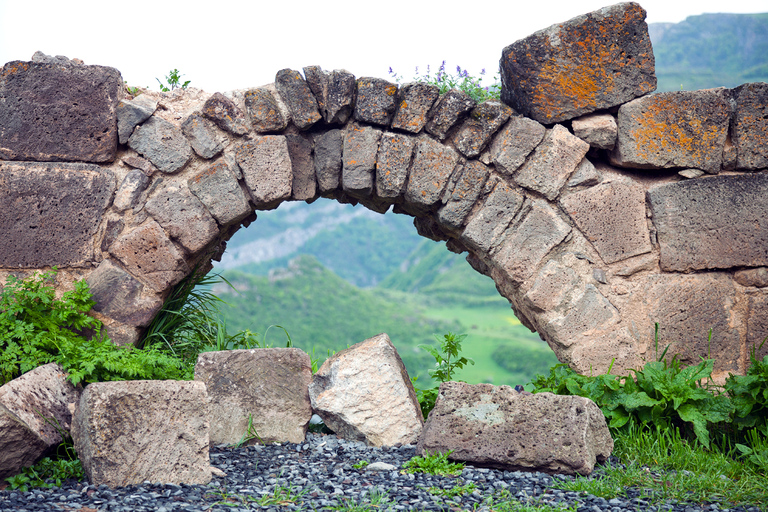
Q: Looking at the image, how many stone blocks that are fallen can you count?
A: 5